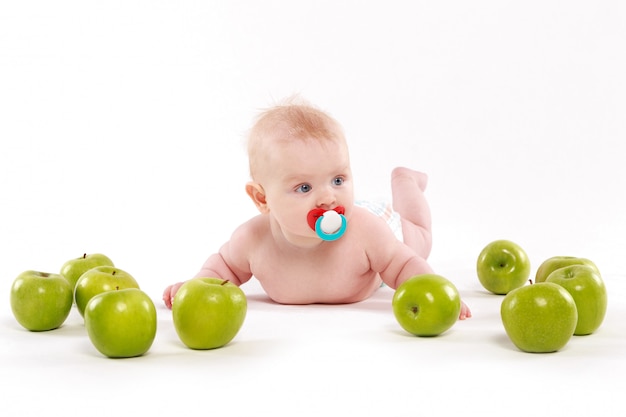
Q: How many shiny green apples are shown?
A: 10